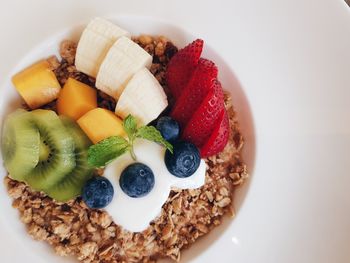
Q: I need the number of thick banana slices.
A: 3